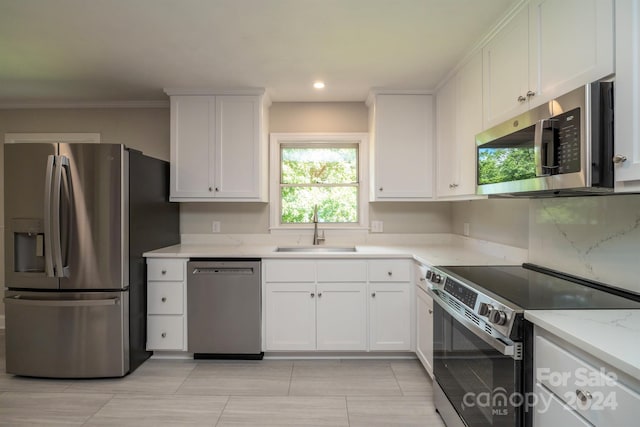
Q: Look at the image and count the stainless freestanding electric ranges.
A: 1